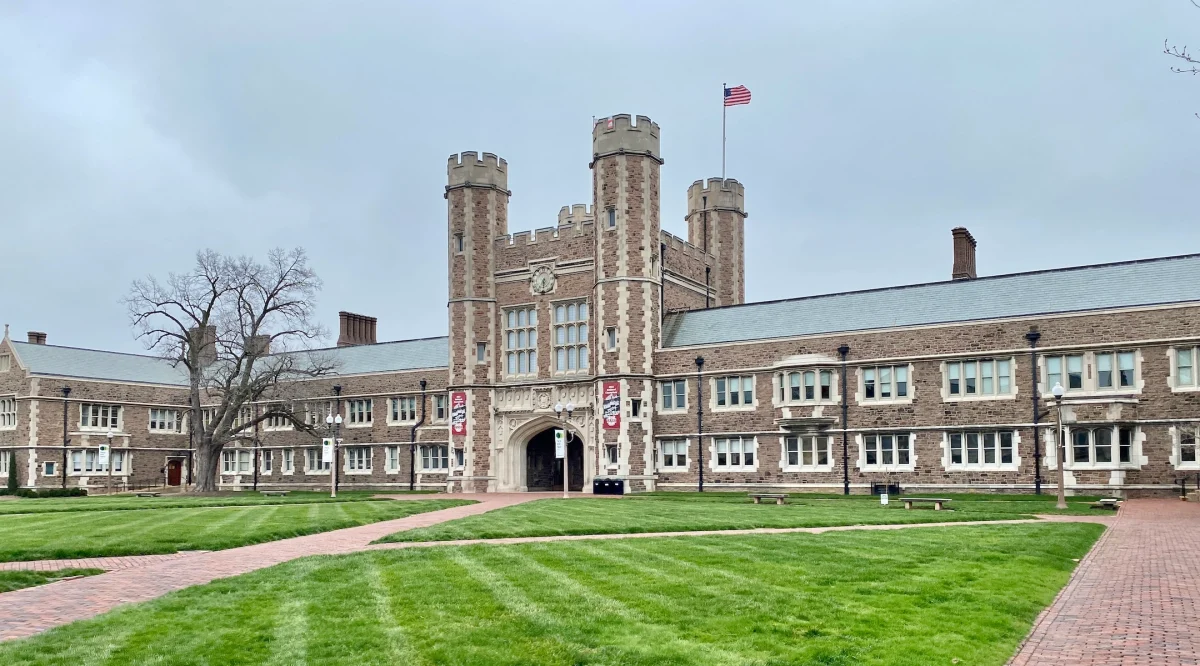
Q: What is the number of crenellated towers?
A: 4